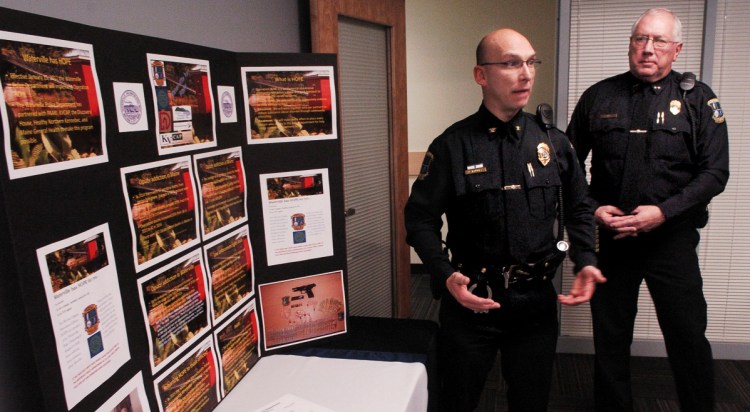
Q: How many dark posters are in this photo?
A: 9